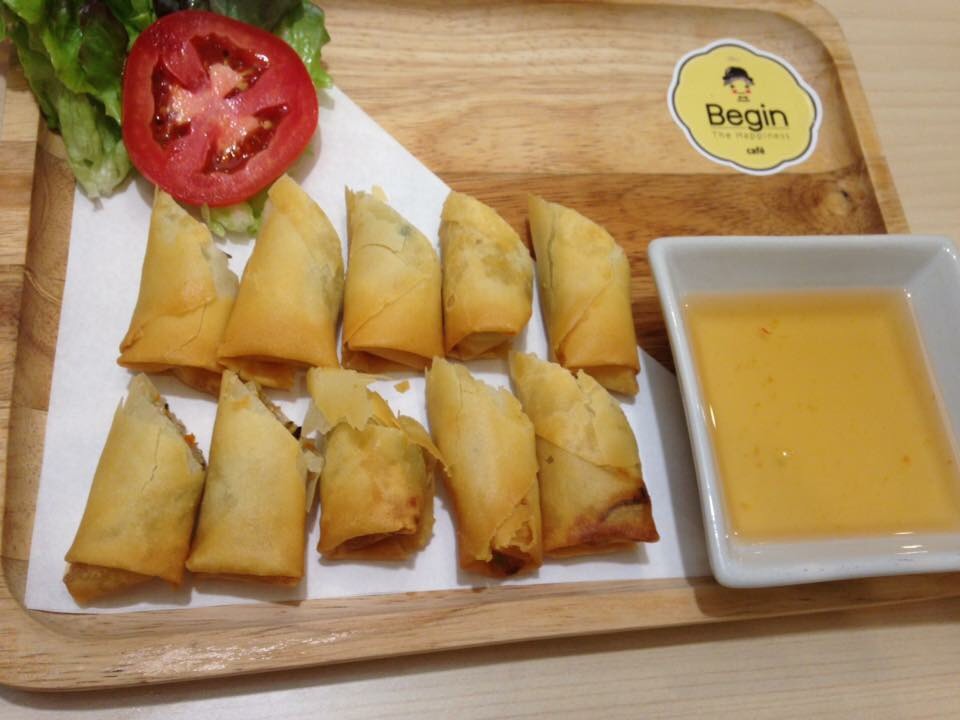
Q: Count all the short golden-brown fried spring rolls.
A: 10